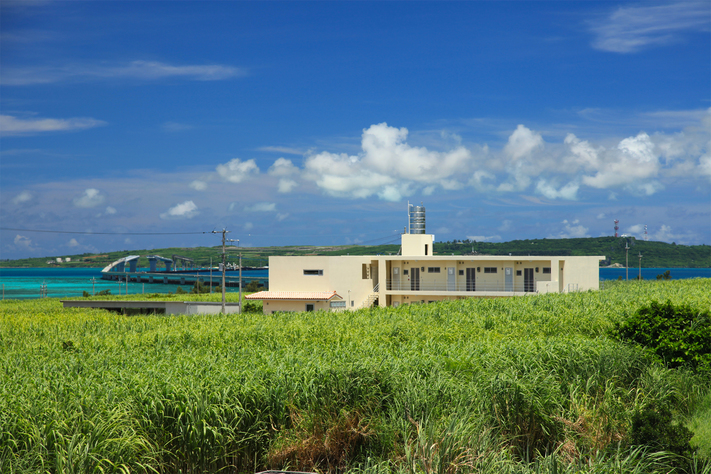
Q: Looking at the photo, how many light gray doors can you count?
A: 3